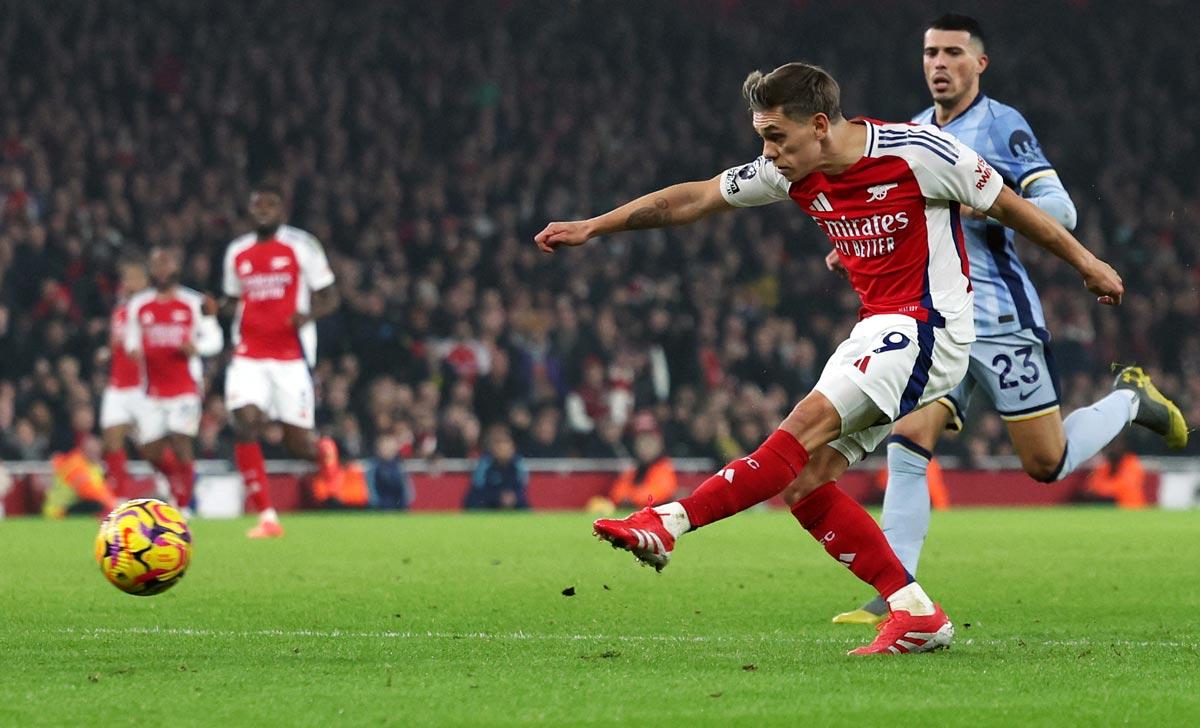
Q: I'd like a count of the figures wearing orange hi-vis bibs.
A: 5